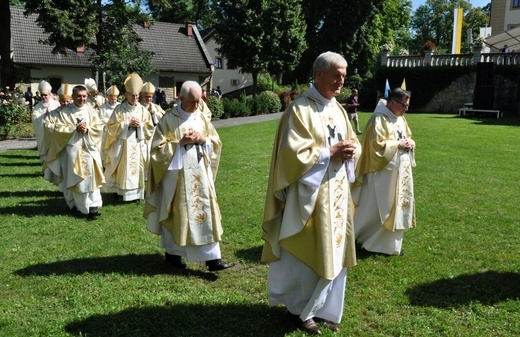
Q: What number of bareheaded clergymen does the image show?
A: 4